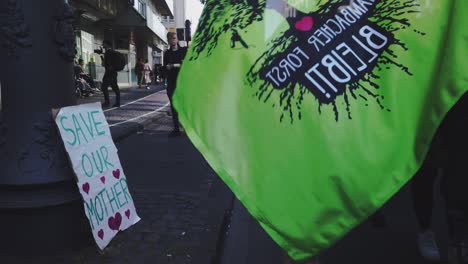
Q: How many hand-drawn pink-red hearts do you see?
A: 6